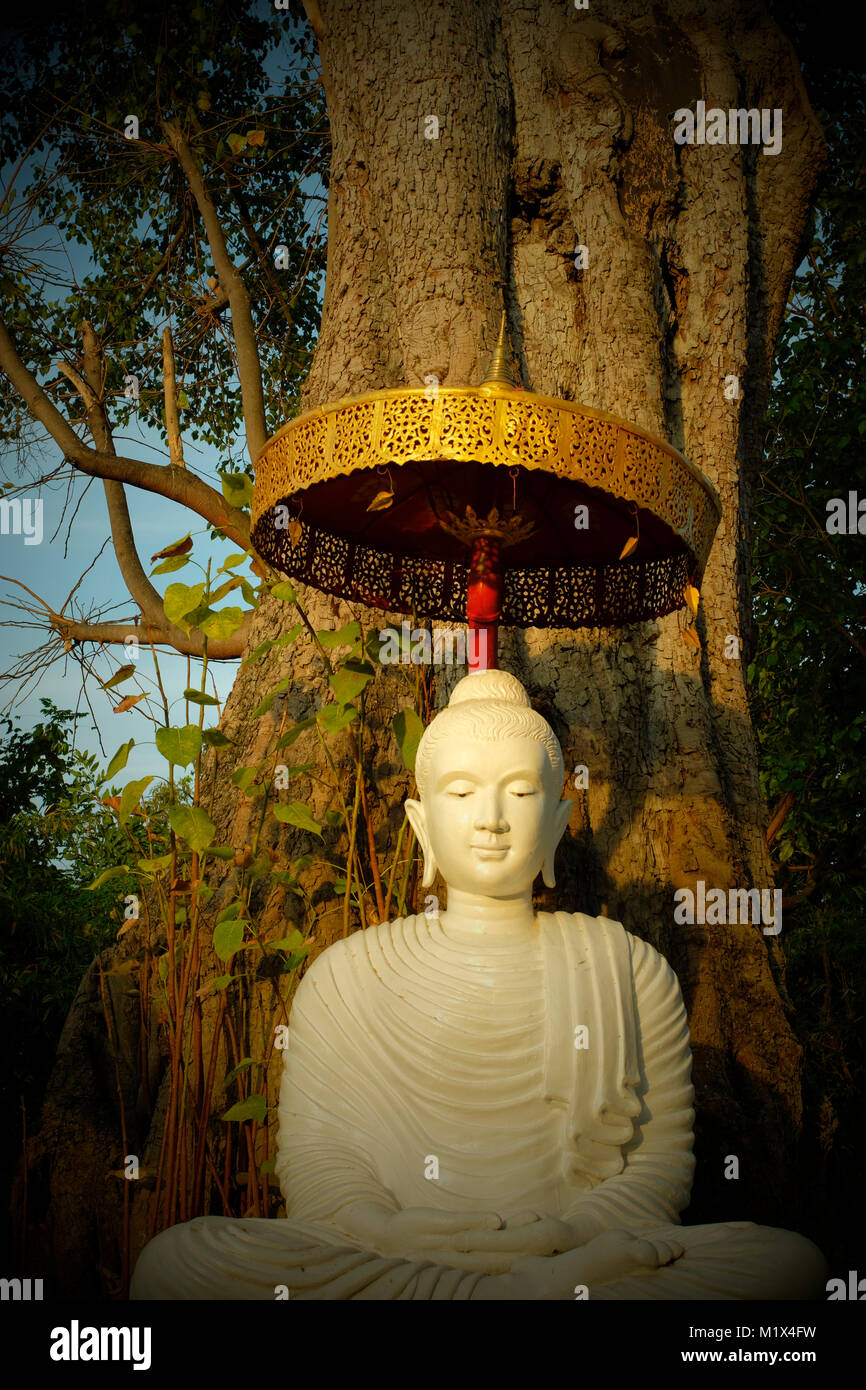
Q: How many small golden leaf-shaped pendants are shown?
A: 5